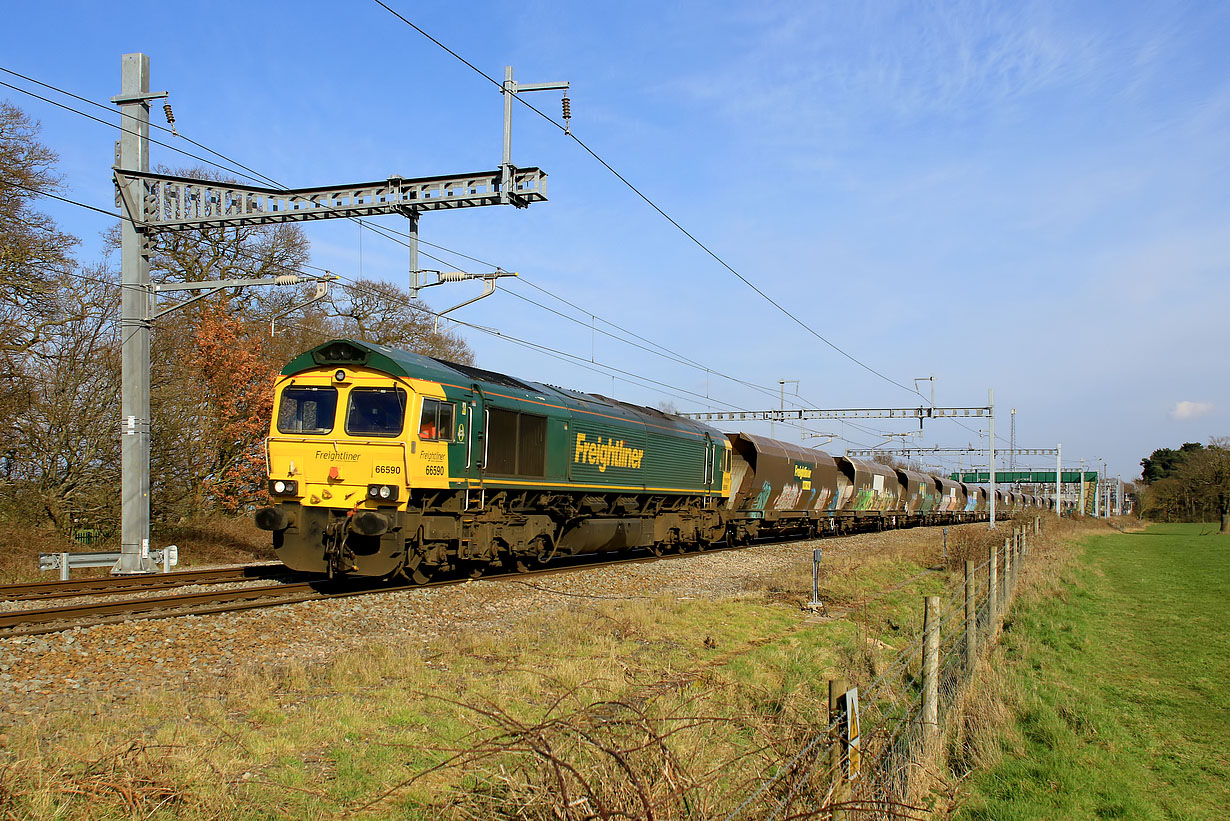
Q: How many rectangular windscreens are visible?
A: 2